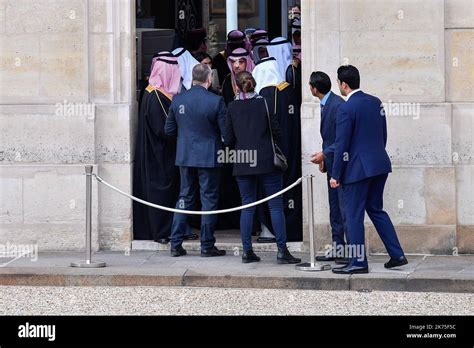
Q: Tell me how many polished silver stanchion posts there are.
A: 2